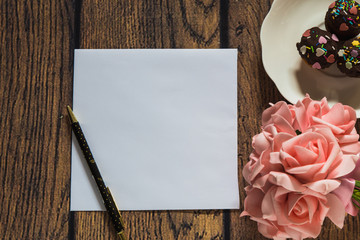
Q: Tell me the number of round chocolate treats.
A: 3